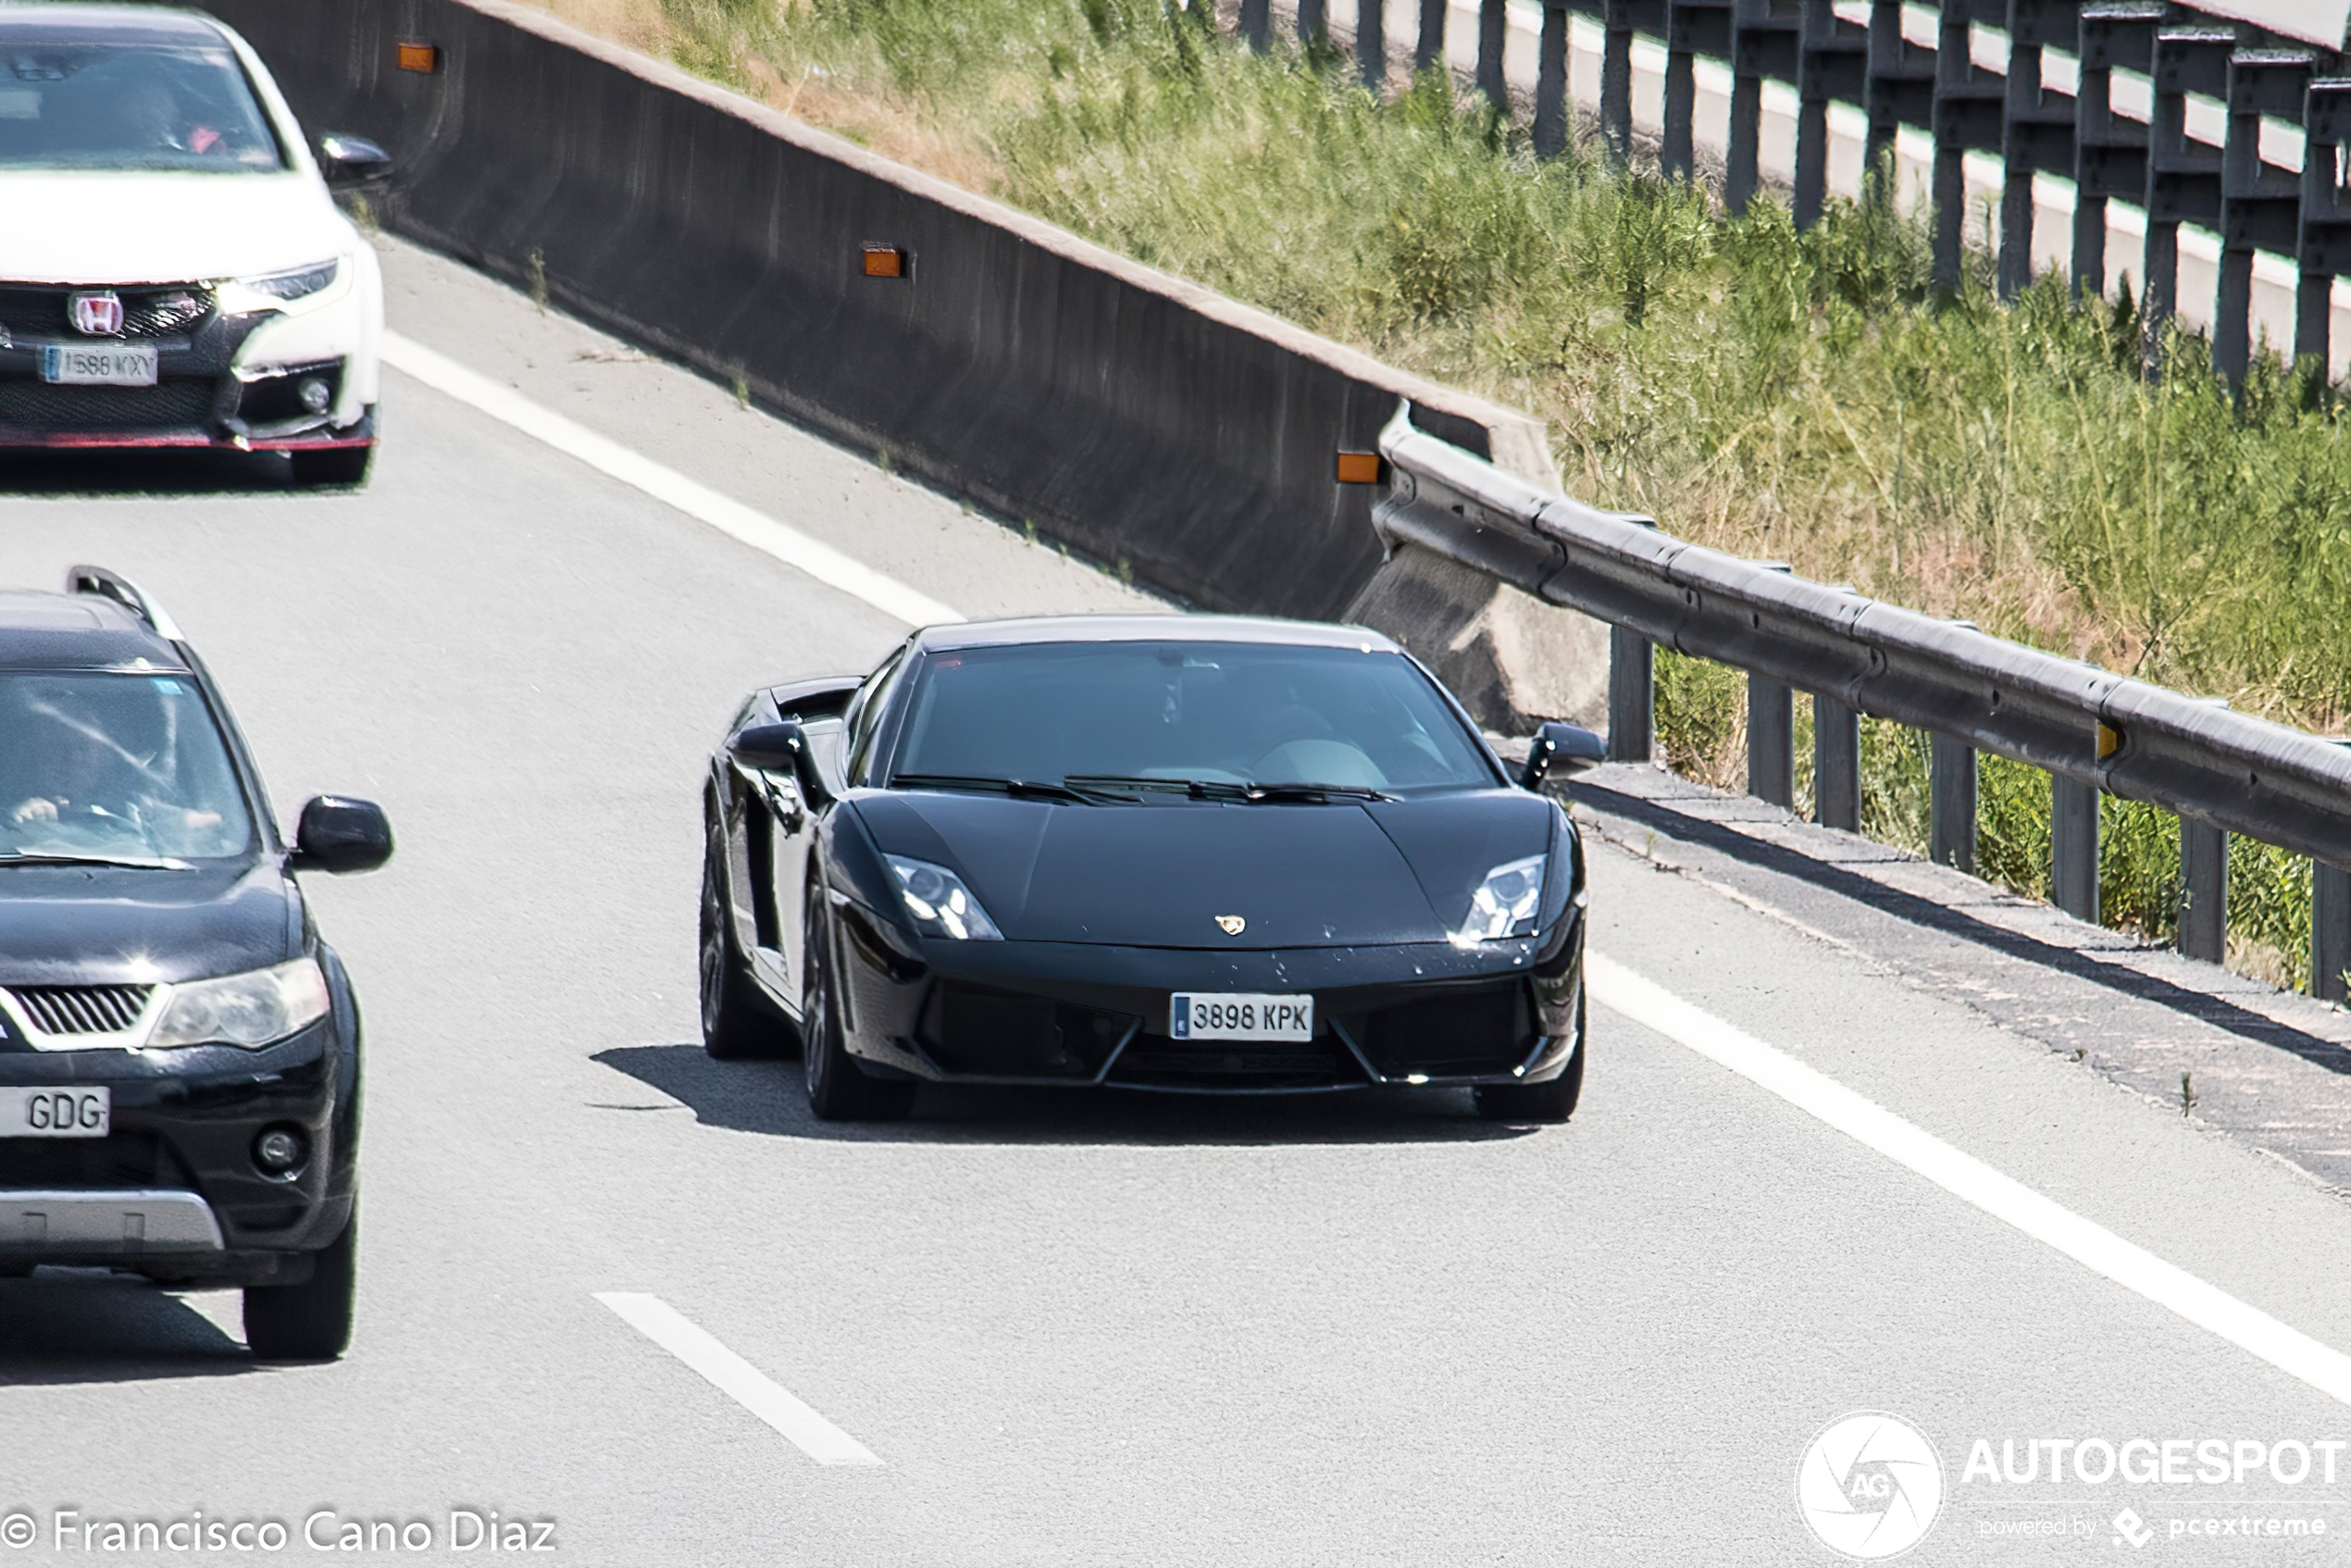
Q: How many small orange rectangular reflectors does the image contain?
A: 3